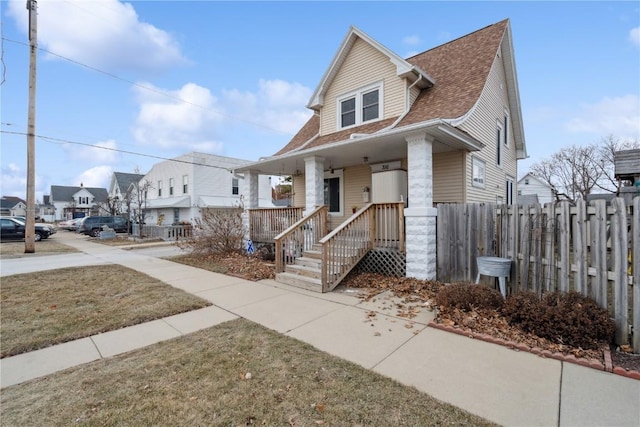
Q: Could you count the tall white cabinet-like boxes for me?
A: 1